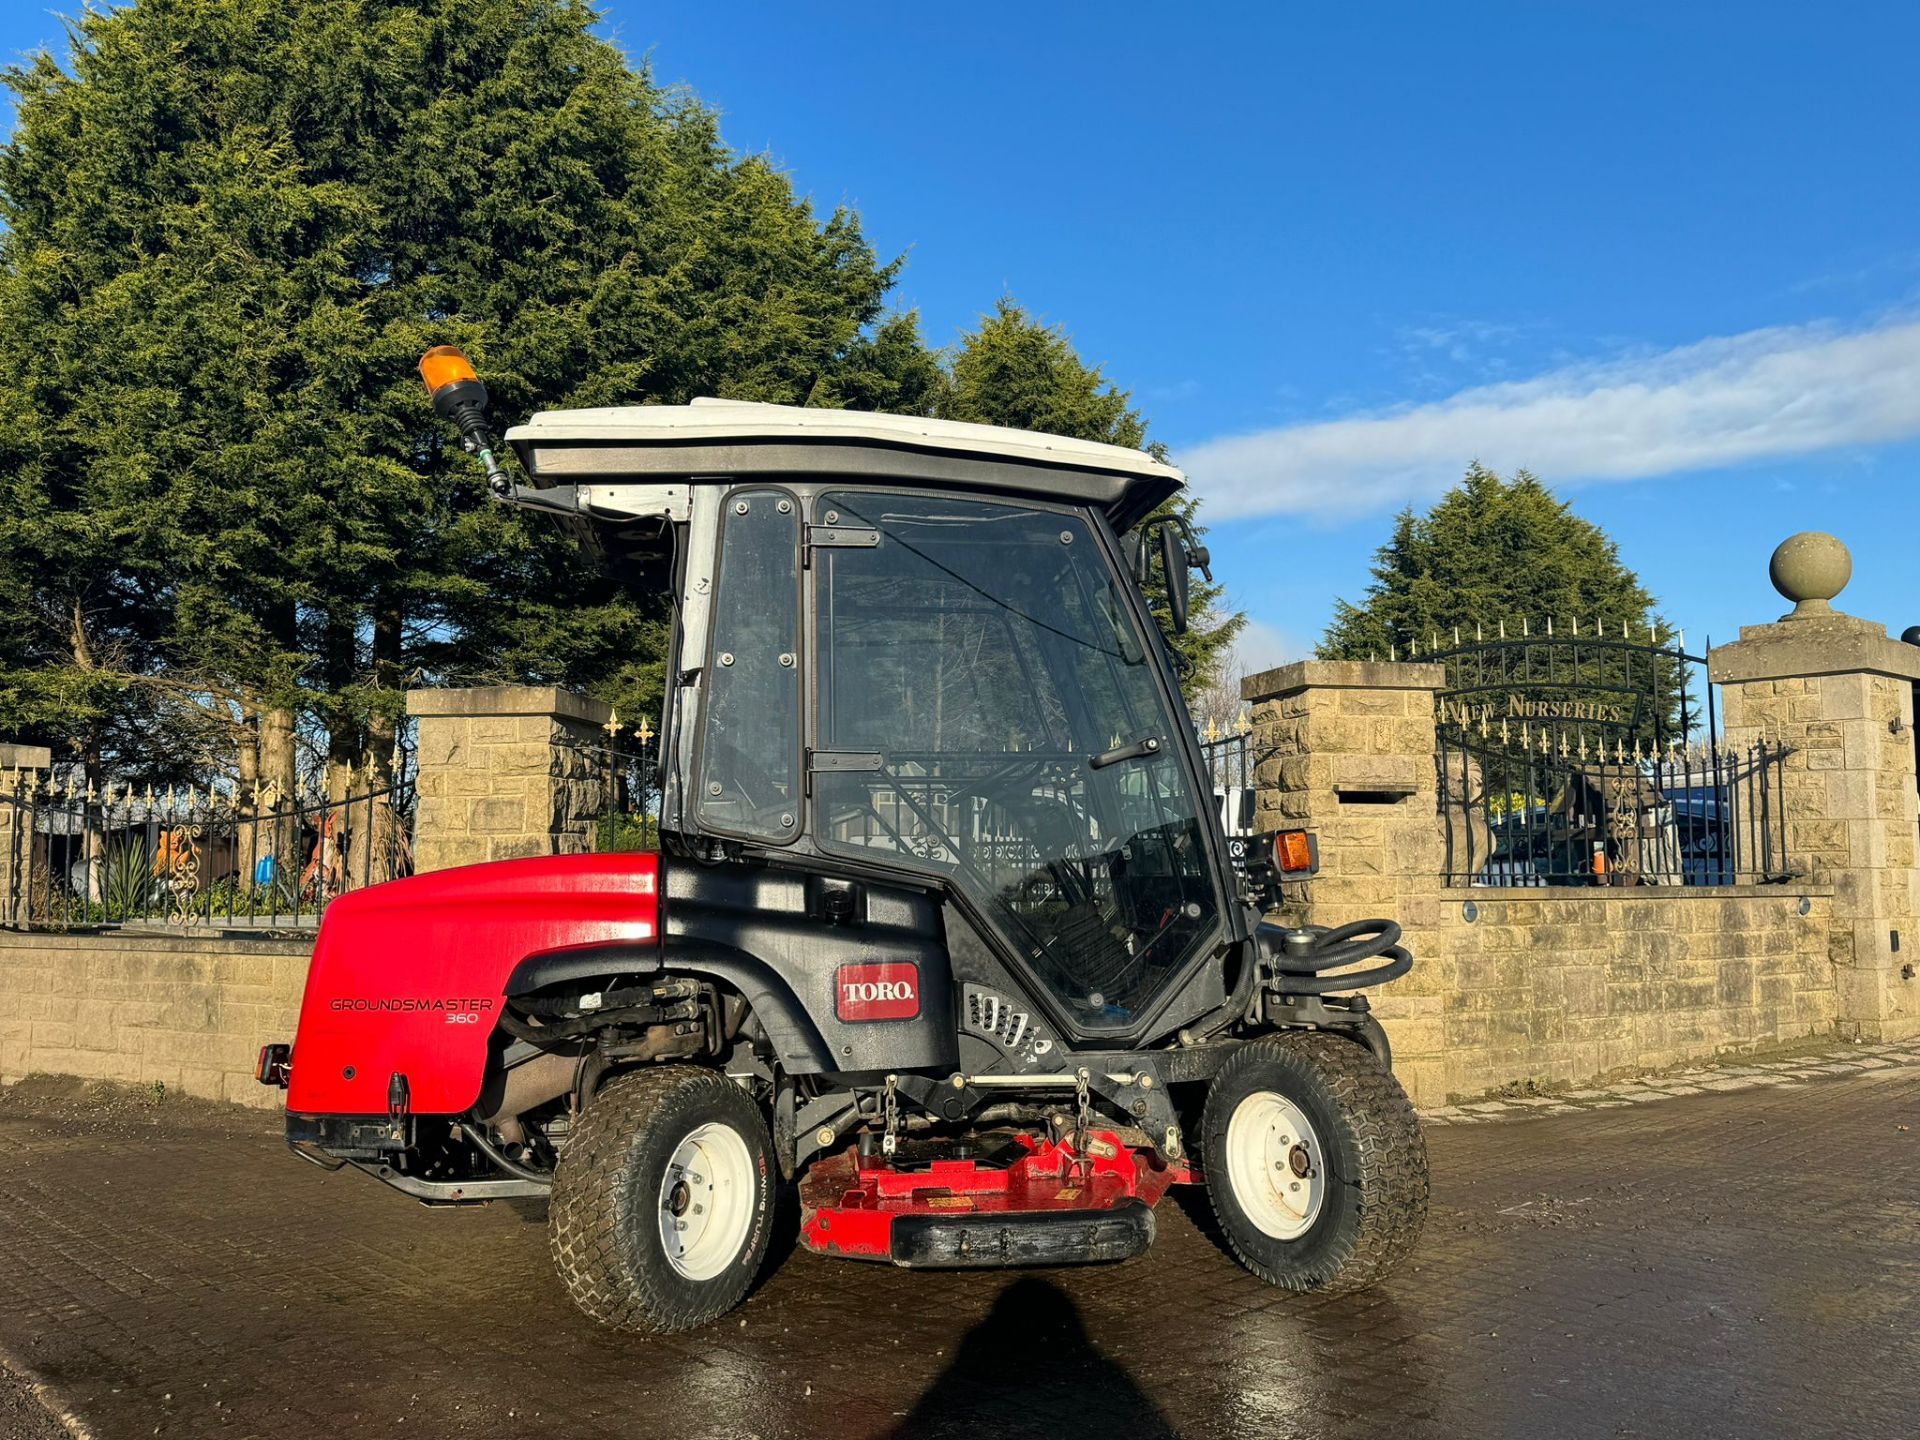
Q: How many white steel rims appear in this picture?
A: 2